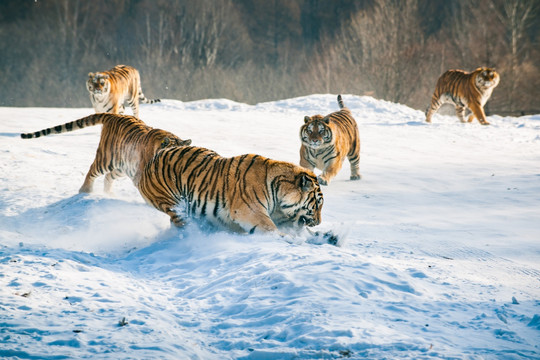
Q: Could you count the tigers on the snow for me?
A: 5